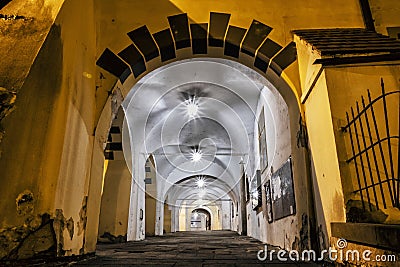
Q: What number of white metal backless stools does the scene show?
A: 0